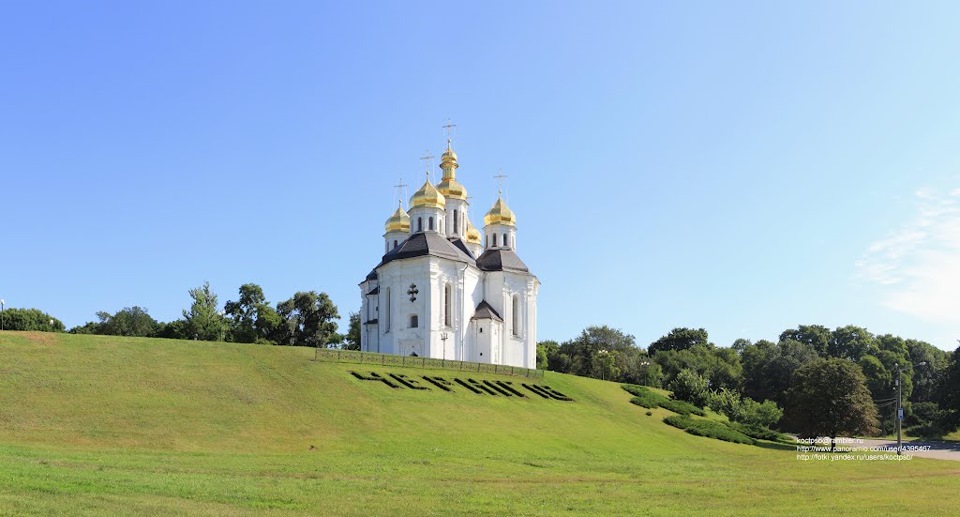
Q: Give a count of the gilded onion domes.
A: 5